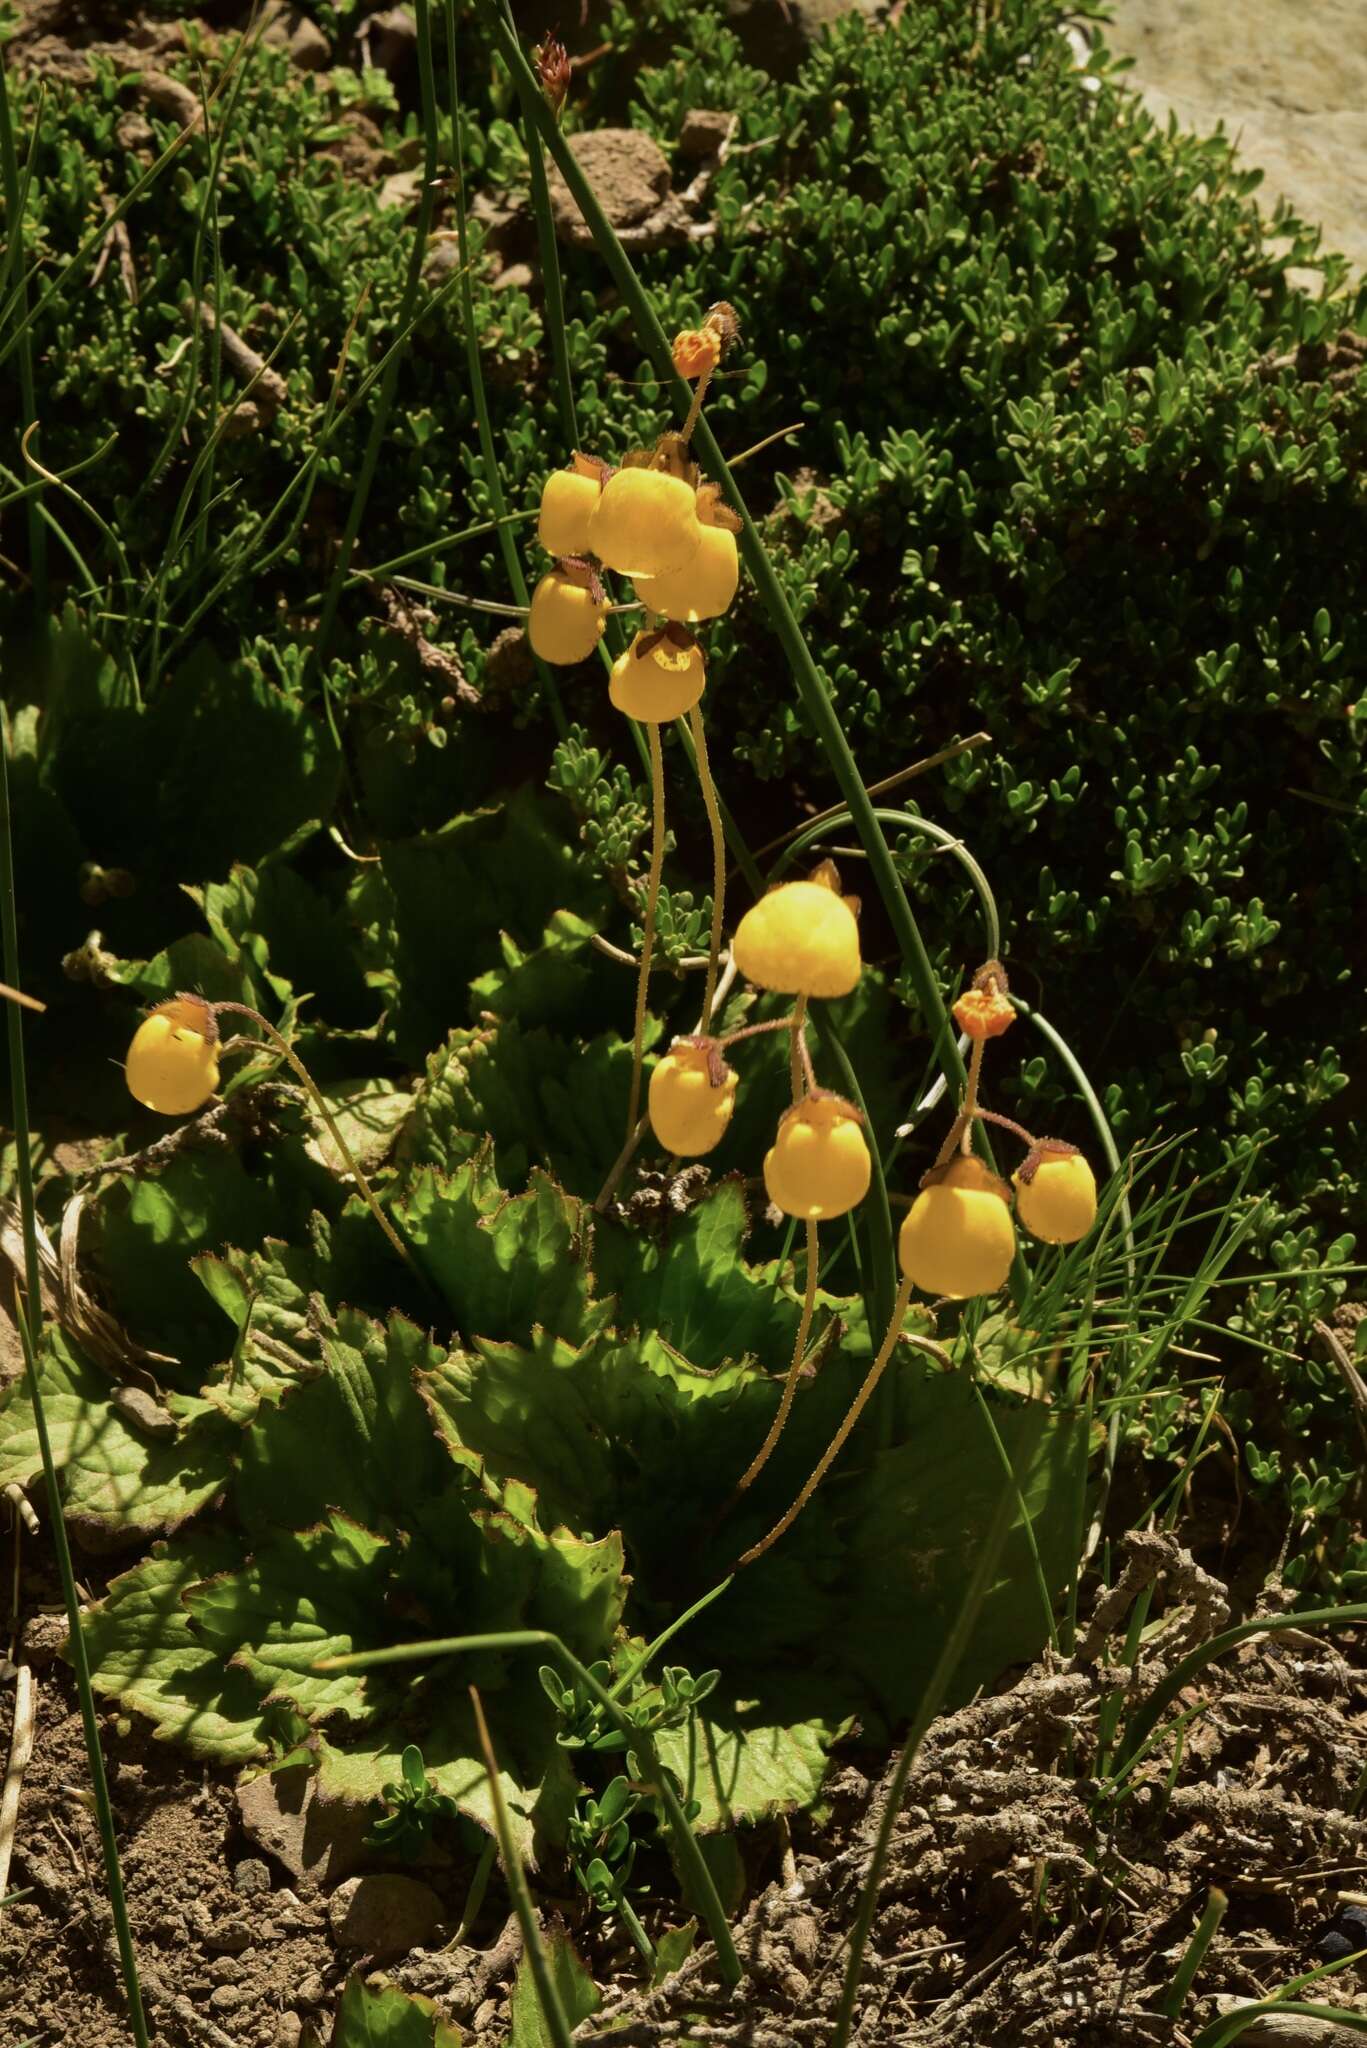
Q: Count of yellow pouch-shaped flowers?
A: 11